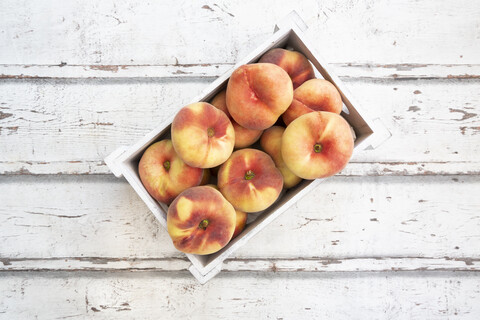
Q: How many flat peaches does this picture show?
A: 11